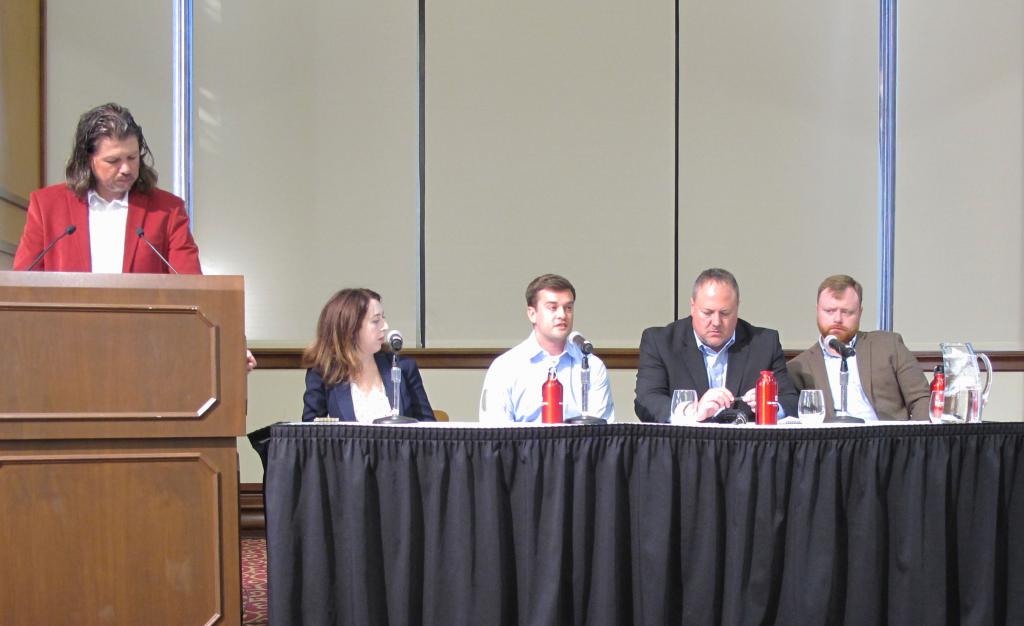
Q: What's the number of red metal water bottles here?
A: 3